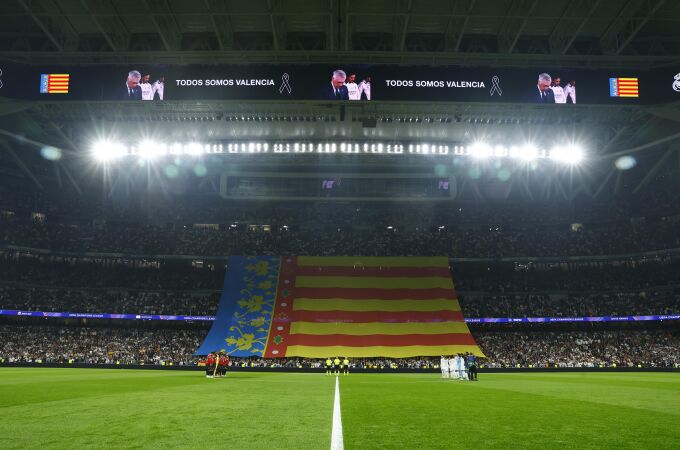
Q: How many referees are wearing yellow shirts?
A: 3